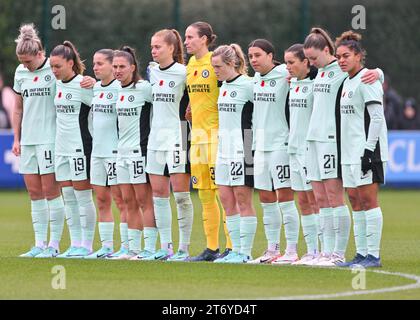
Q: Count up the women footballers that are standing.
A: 11